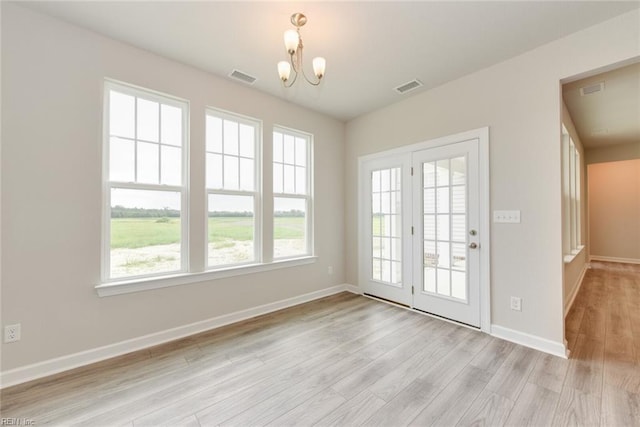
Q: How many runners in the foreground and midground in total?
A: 0